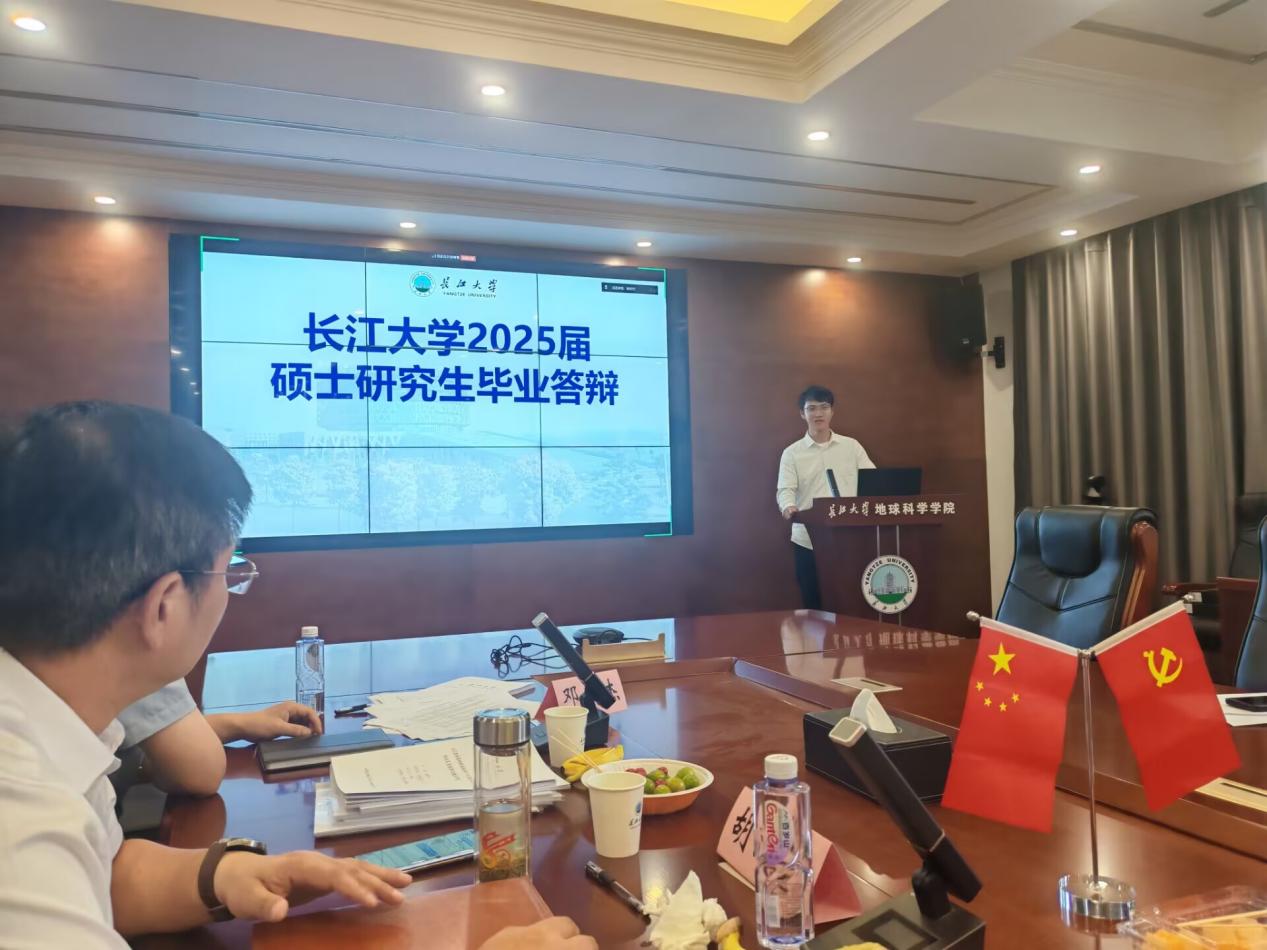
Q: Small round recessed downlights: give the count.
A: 9